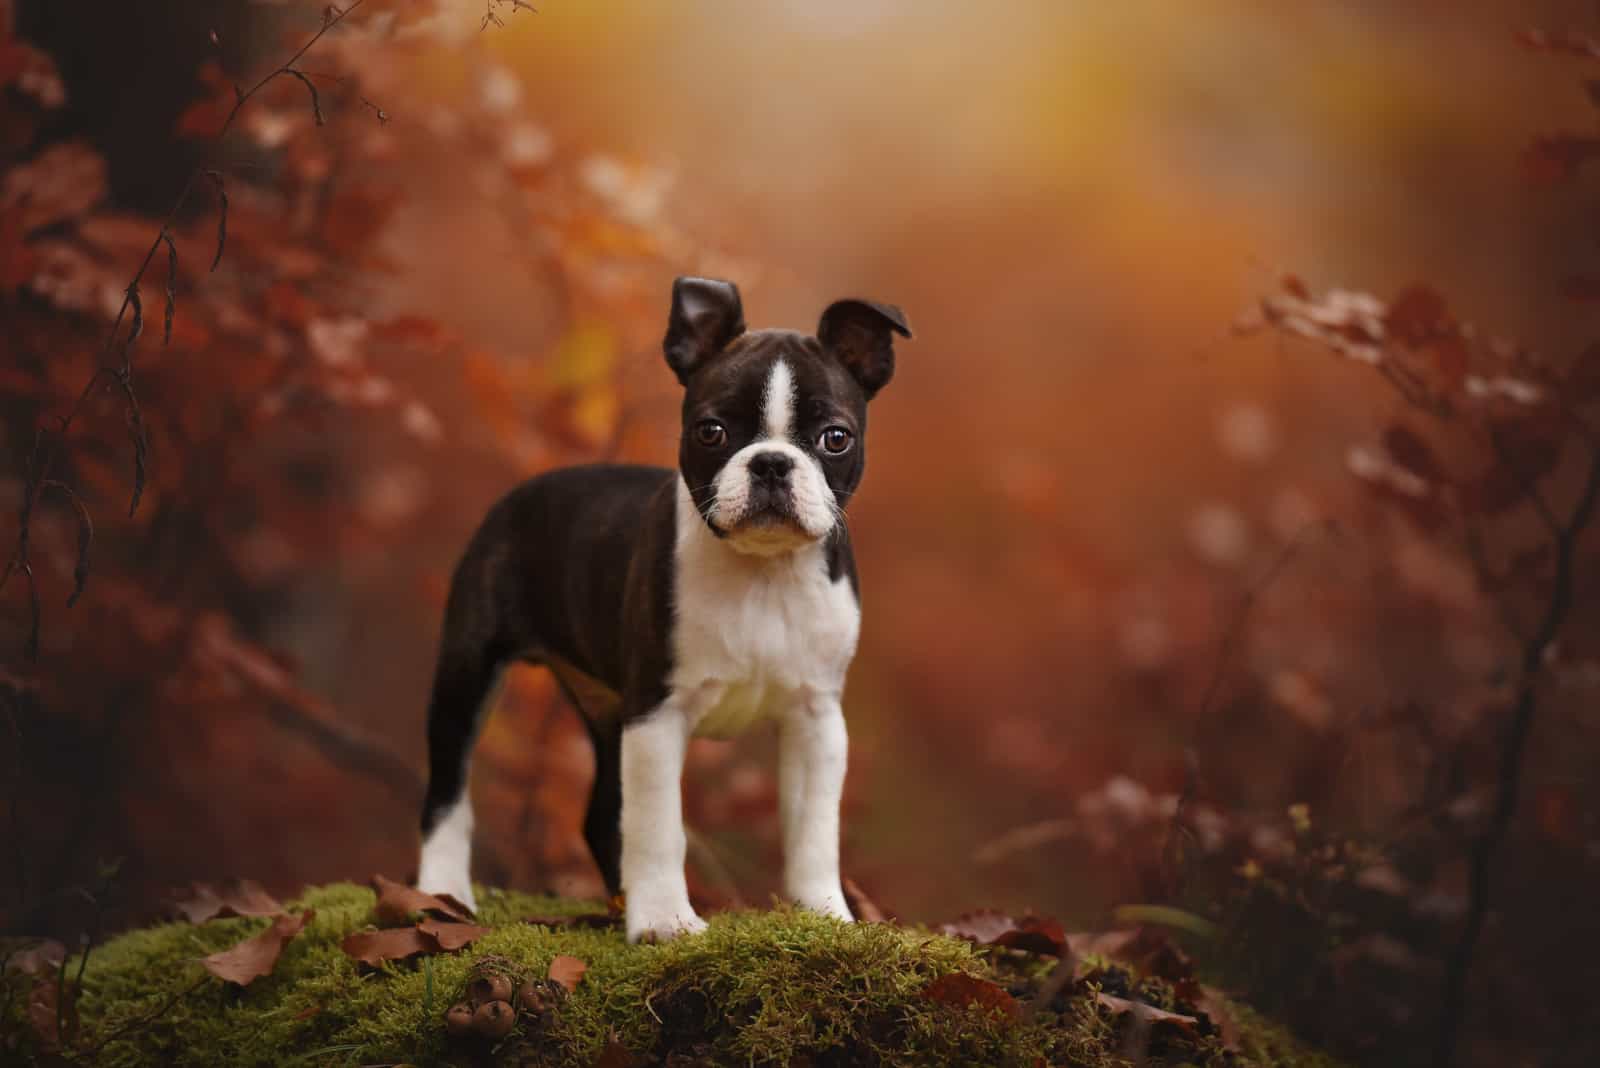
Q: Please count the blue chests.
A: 0